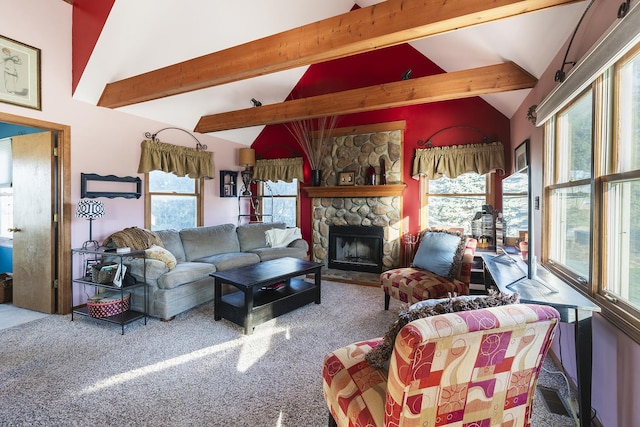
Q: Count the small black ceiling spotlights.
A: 2